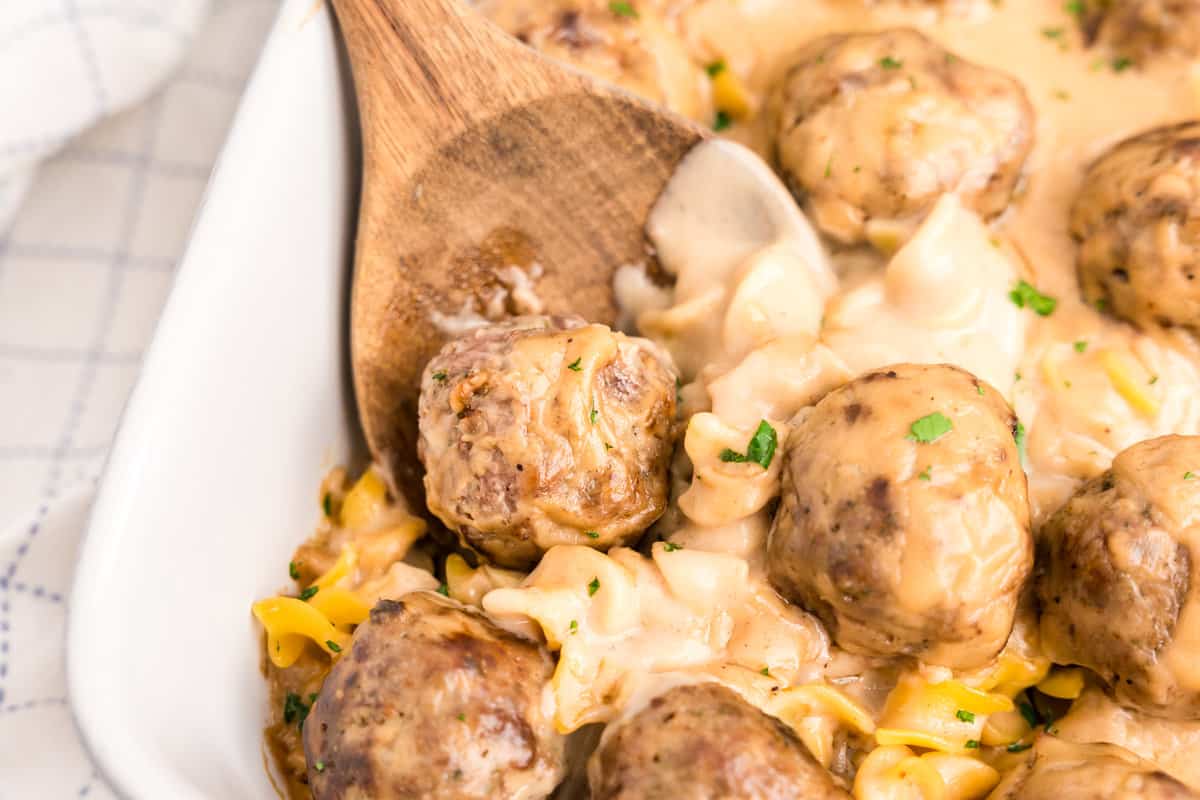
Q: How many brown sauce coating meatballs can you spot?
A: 10